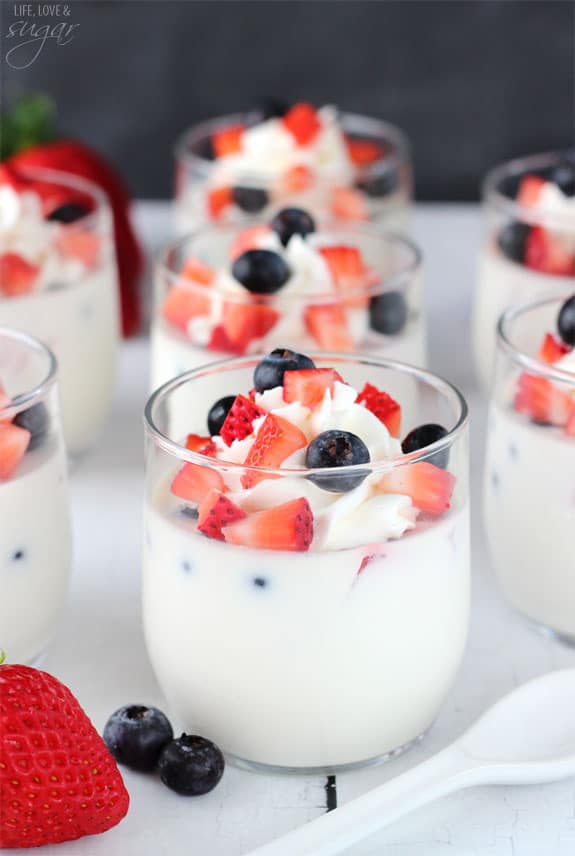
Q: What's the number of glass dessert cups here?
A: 7